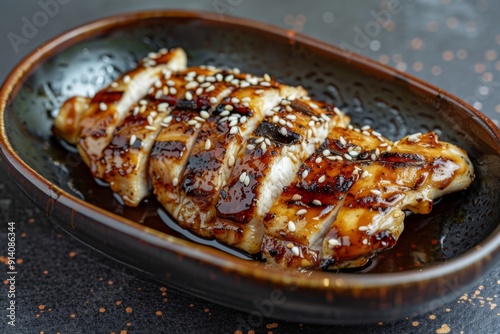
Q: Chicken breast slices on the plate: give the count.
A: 7